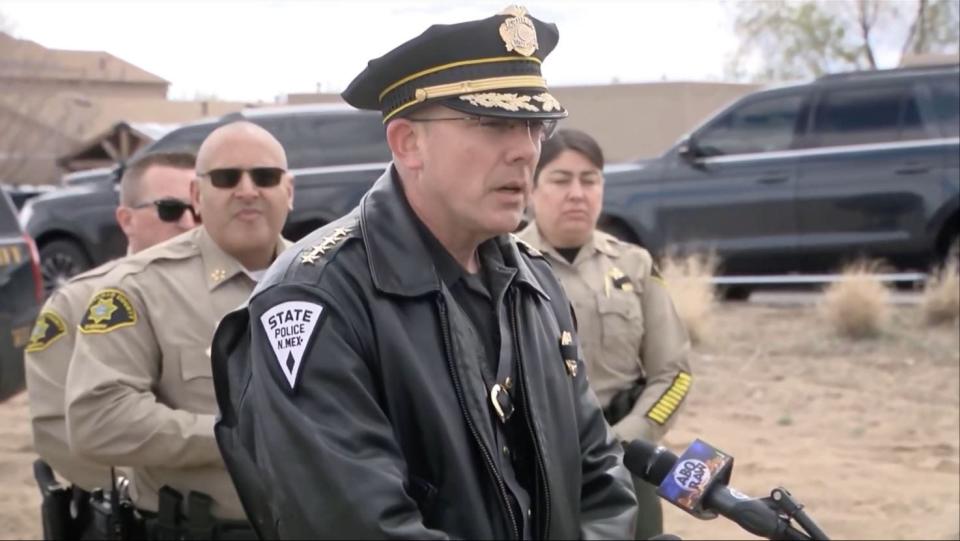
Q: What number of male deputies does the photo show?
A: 2